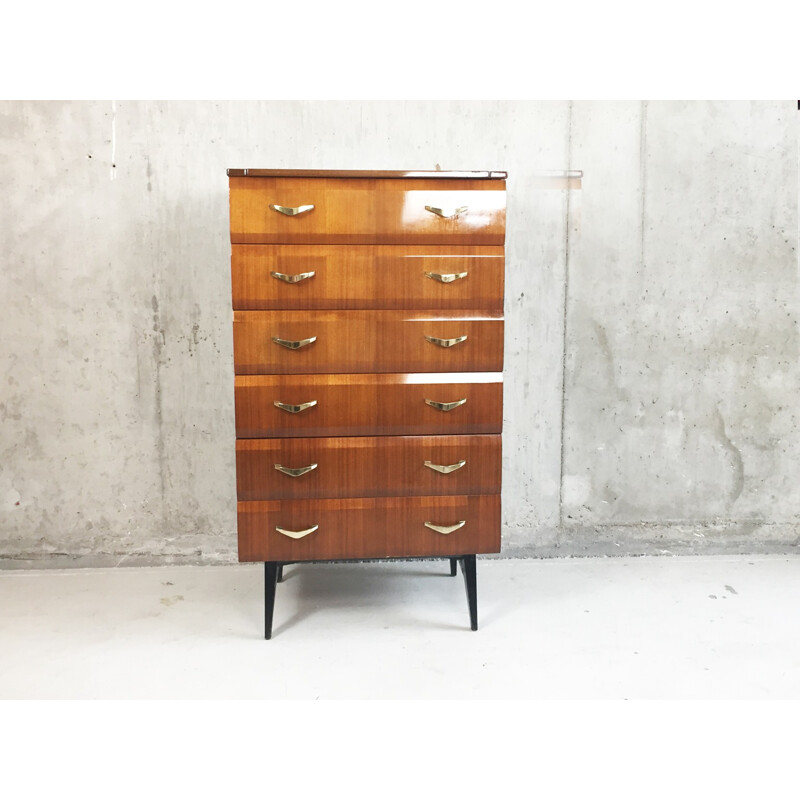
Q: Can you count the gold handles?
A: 12